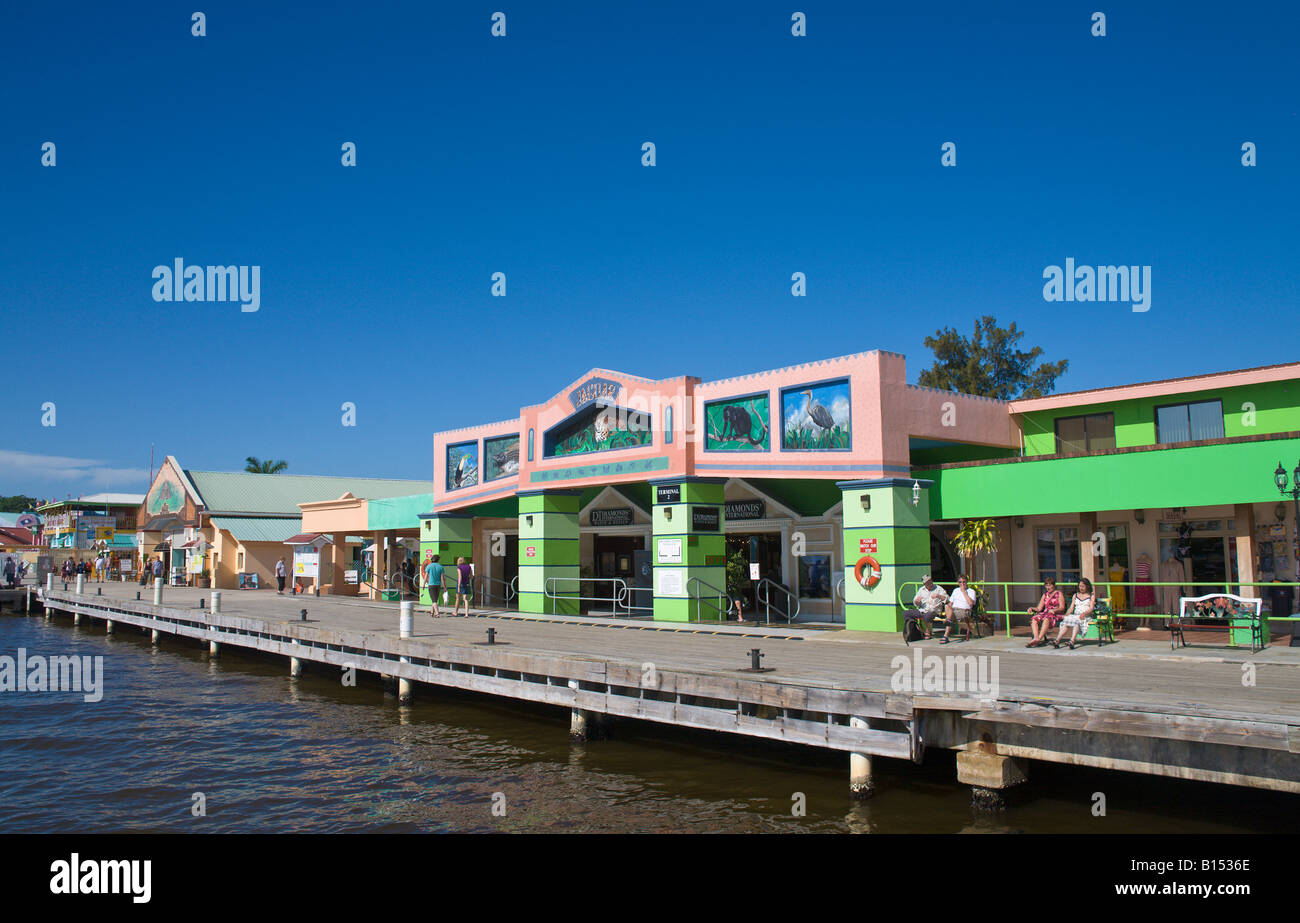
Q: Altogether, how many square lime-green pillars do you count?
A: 4